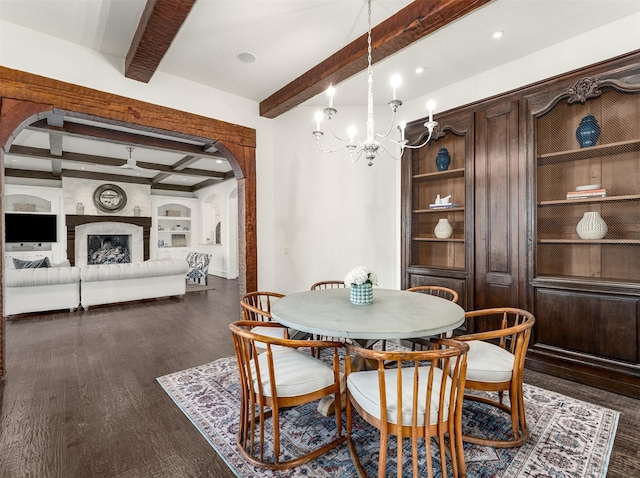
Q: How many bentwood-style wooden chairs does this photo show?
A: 6